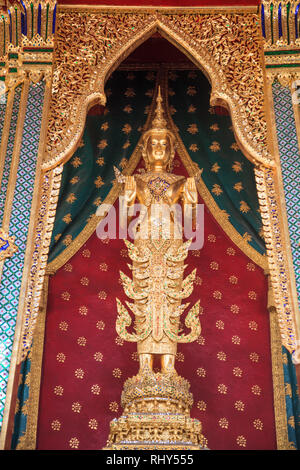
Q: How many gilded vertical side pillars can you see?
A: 2